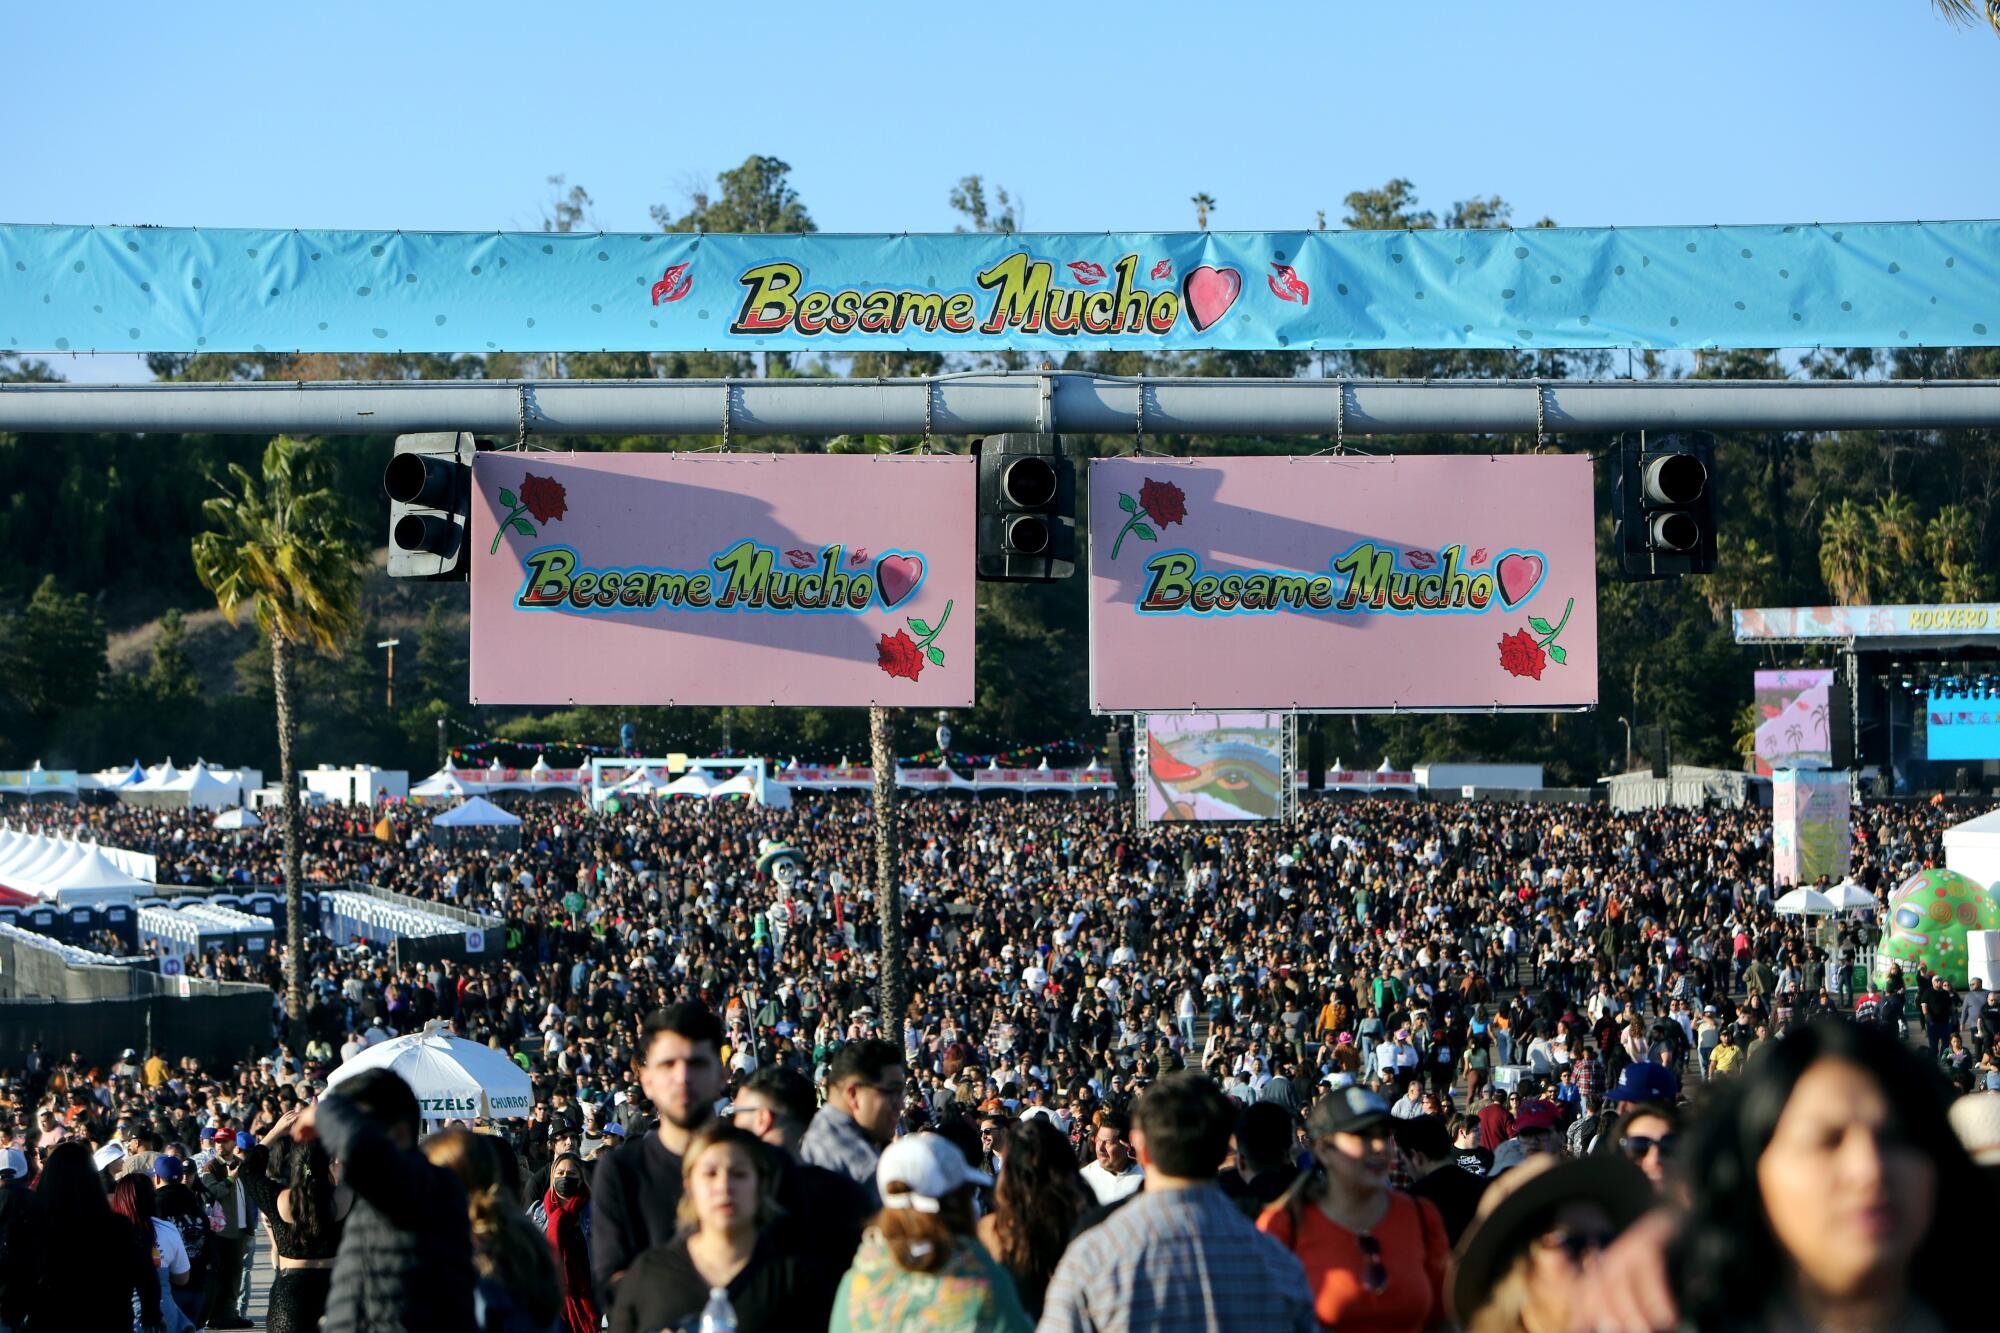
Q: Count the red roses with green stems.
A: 4